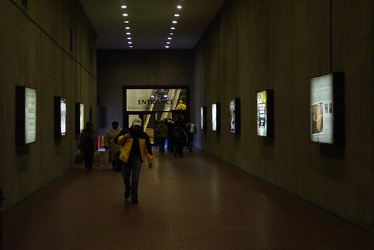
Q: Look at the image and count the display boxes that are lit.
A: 8